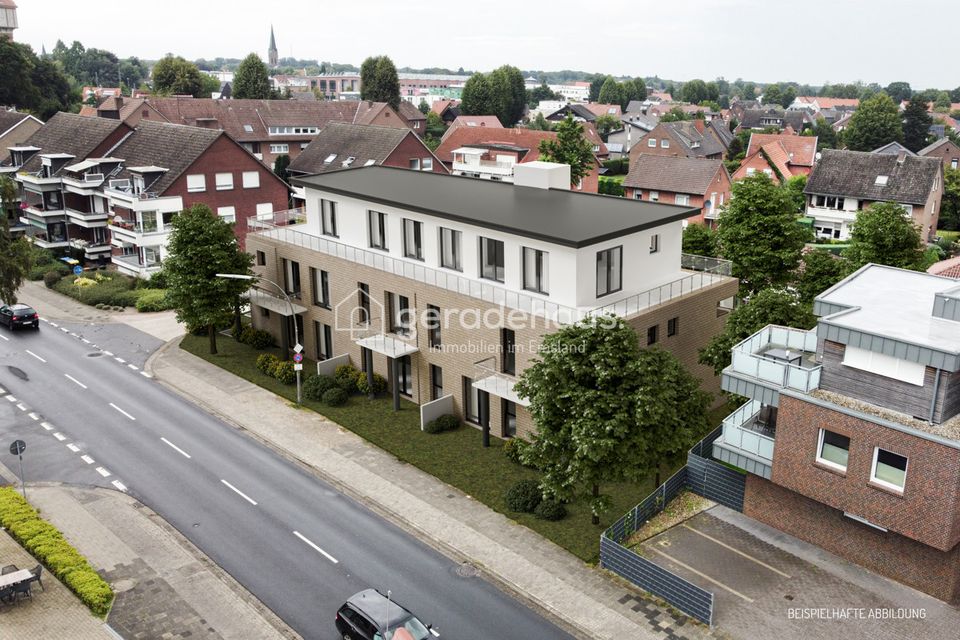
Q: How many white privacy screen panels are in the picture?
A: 2